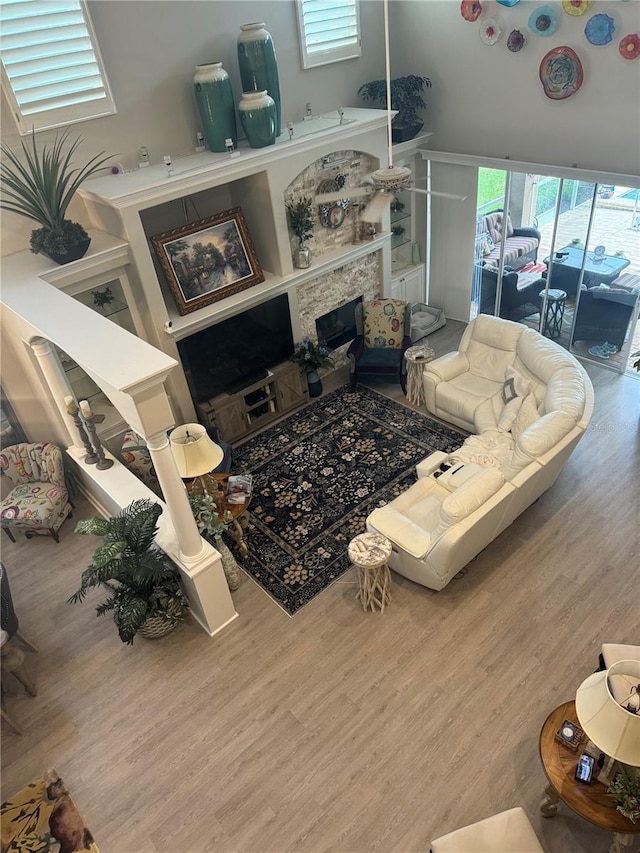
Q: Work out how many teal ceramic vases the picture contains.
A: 3